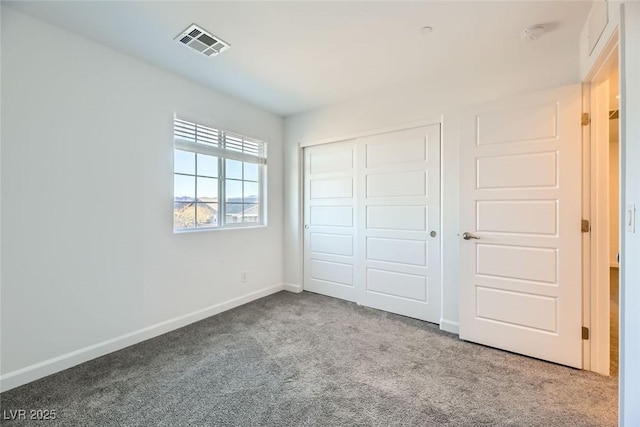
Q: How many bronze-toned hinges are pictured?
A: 3